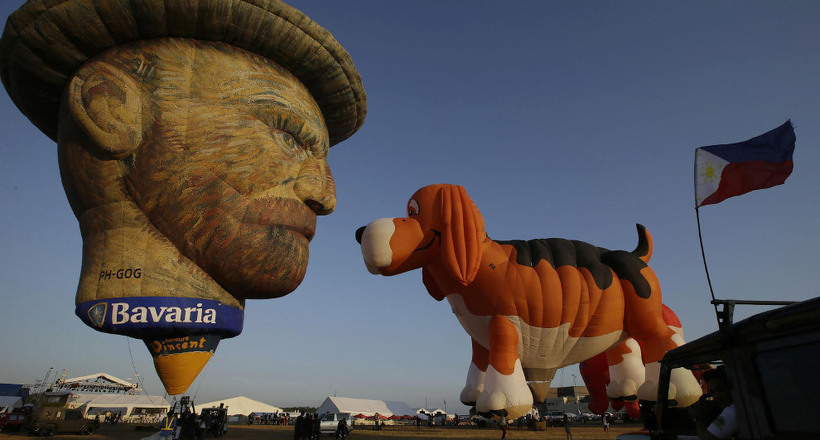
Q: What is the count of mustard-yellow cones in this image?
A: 1